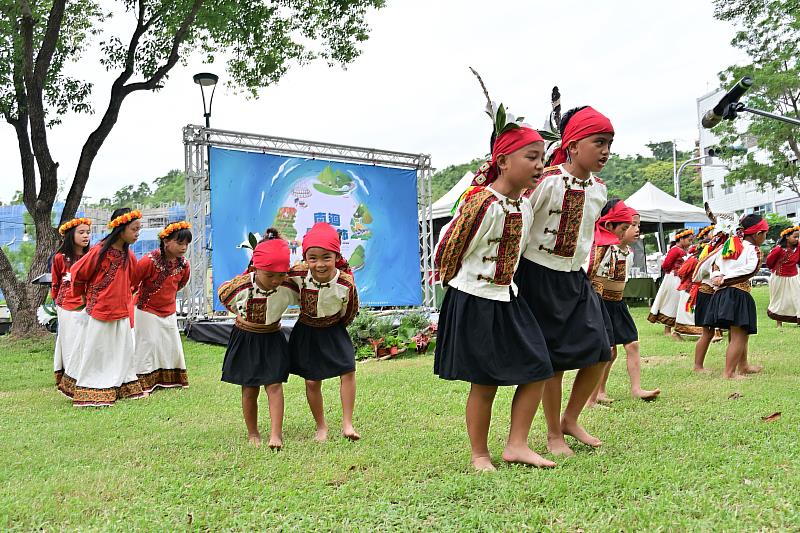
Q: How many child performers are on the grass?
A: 14